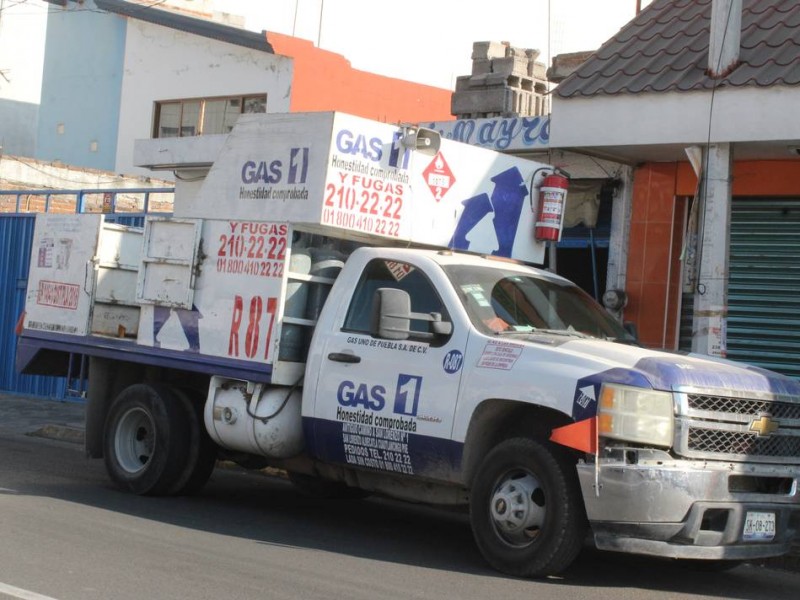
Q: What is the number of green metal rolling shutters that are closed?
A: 1